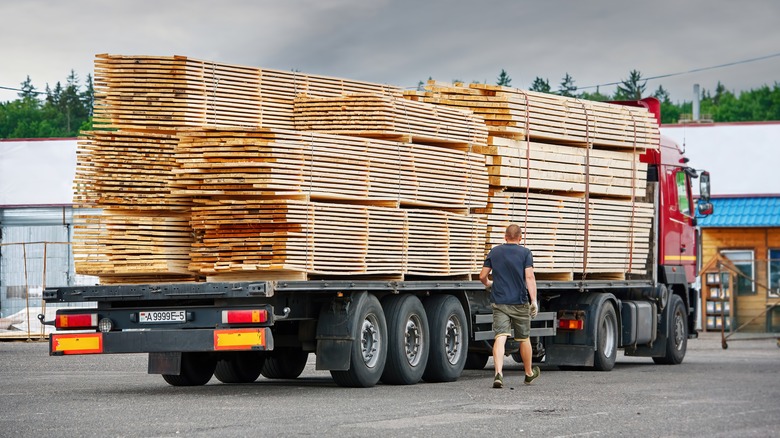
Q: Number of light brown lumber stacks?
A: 9